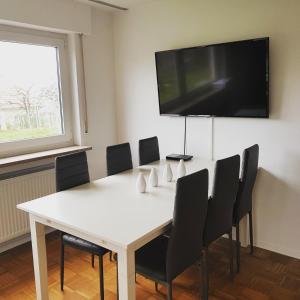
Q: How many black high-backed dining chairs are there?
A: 6